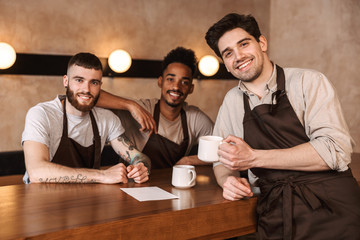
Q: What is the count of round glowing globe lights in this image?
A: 3